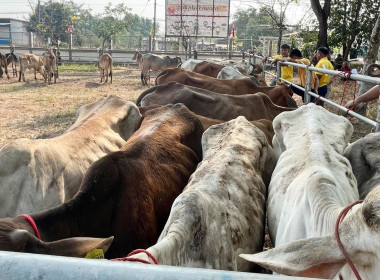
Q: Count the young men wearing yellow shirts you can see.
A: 3